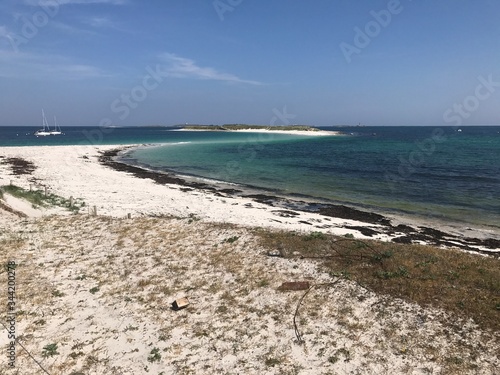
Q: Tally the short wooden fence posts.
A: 6